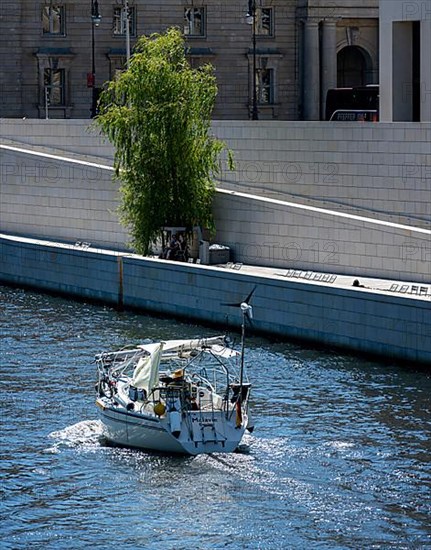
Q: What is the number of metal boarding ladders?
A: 1